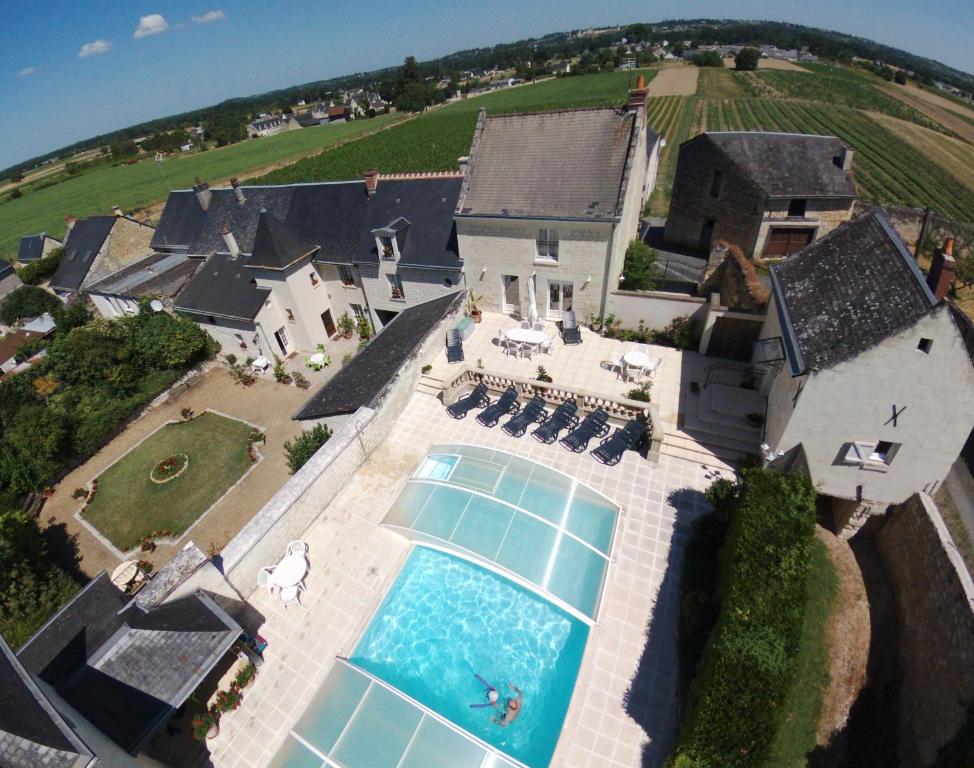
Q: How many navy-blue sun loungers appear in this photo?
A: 8